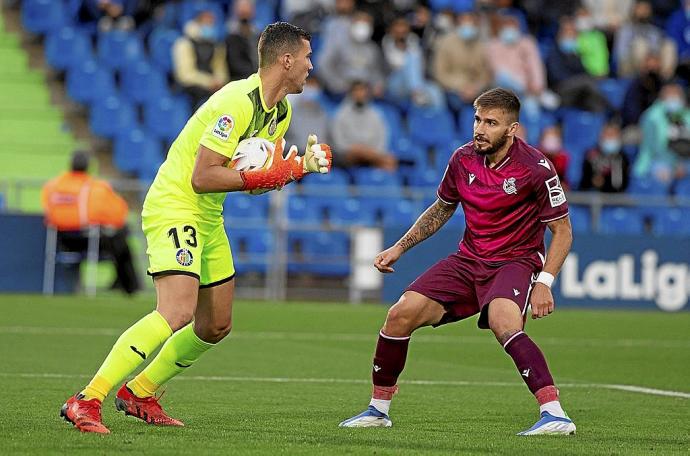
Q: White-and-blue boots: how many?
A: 2